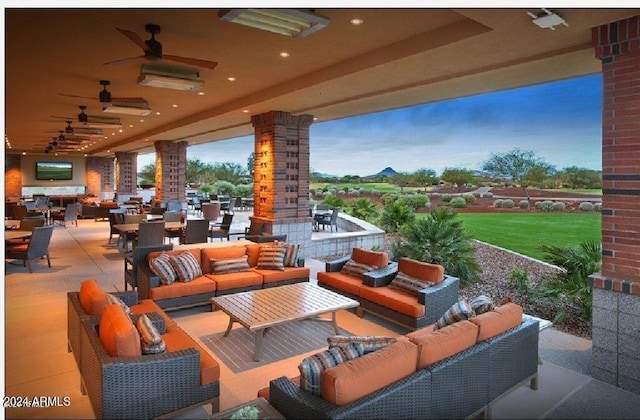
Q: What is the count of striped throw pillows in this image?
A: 13